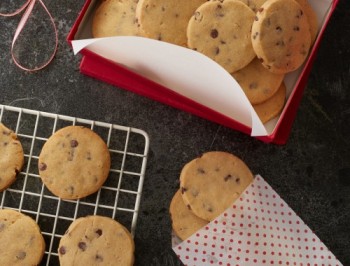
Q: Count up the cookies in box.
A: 8